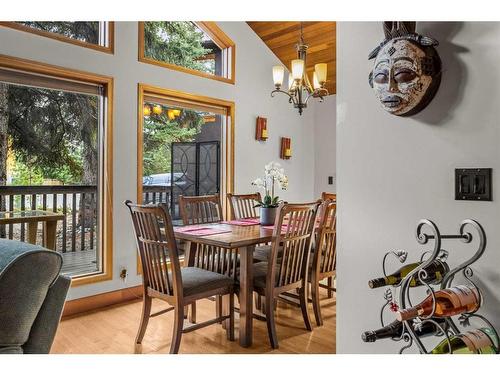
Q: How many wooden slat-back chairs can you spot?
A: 6